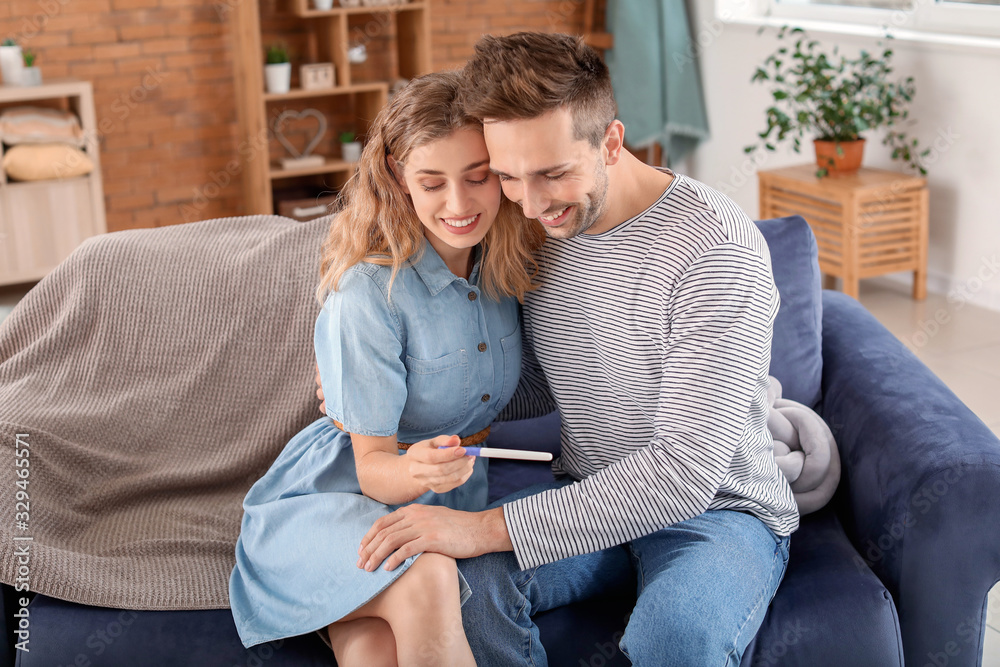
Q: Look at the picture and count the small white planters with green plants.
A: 4